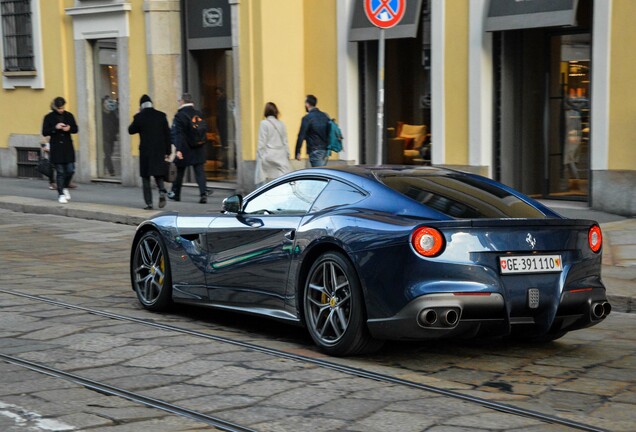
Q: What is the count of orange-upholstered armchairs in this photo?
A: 1